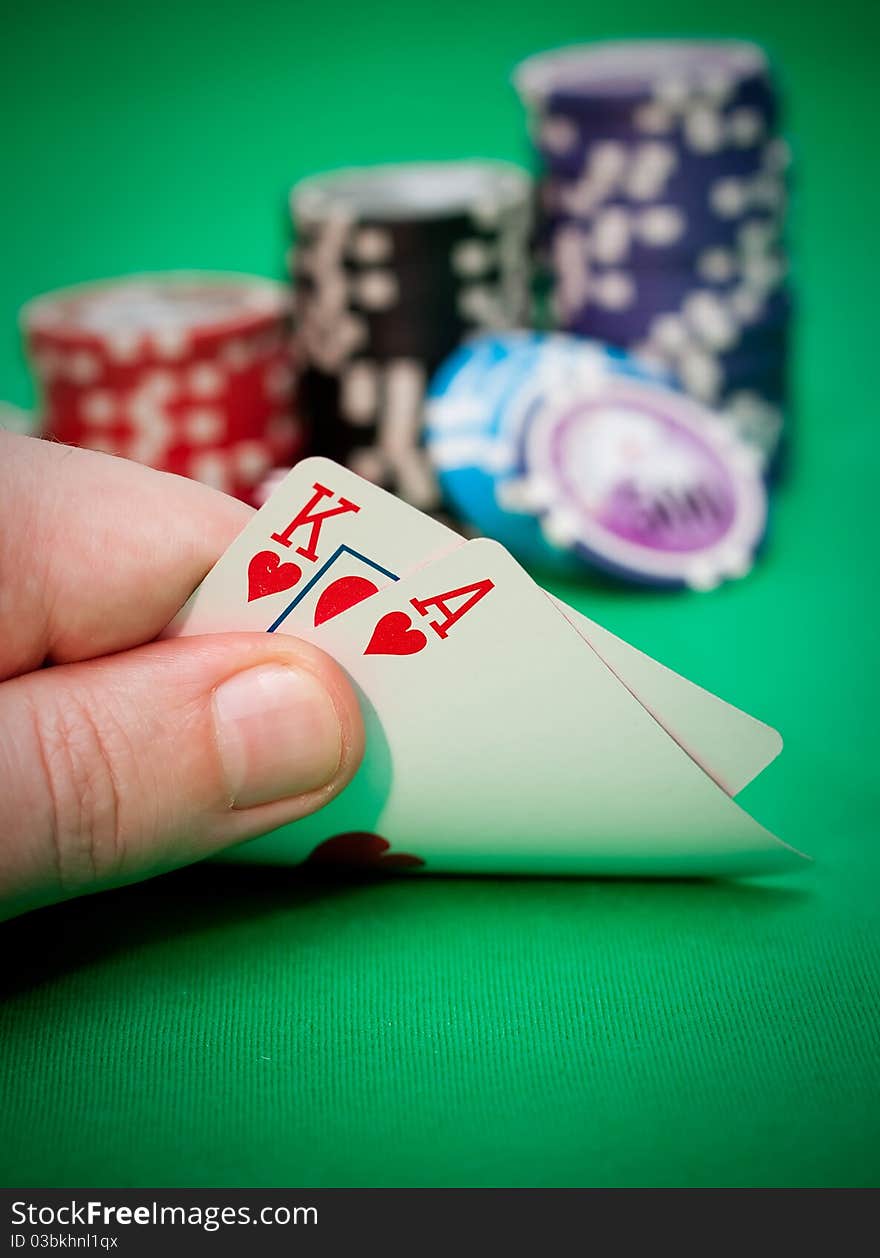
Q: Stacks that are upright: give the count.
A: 3